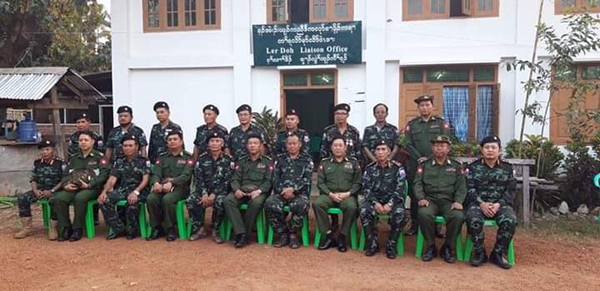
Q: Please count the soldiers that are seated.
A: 11